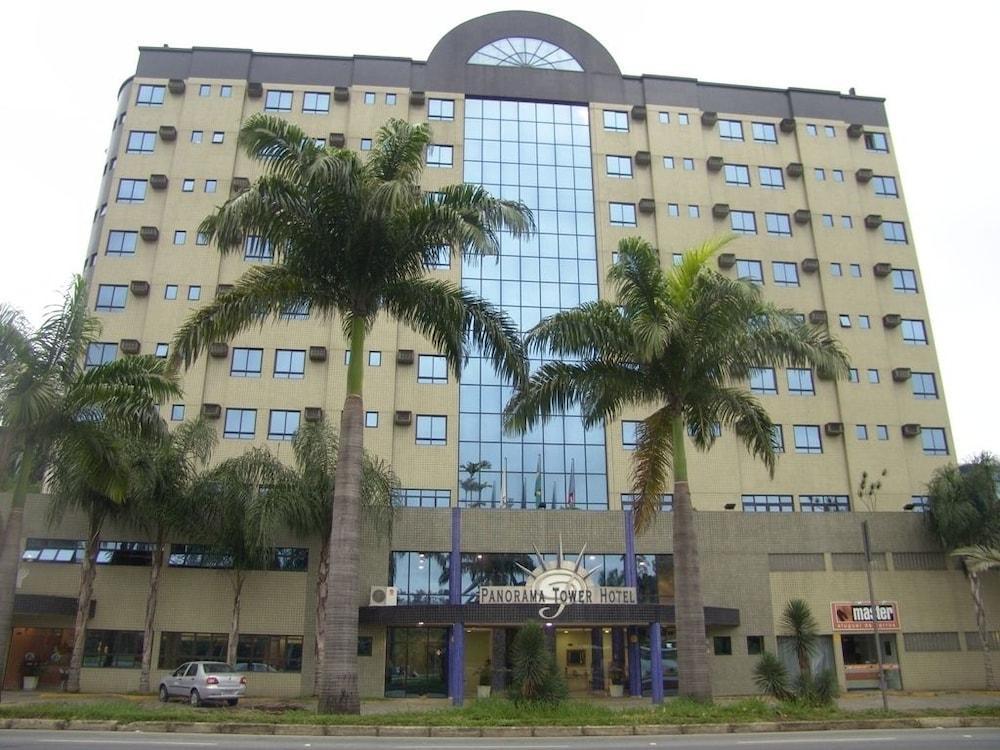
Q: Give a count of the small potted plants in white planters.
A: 3